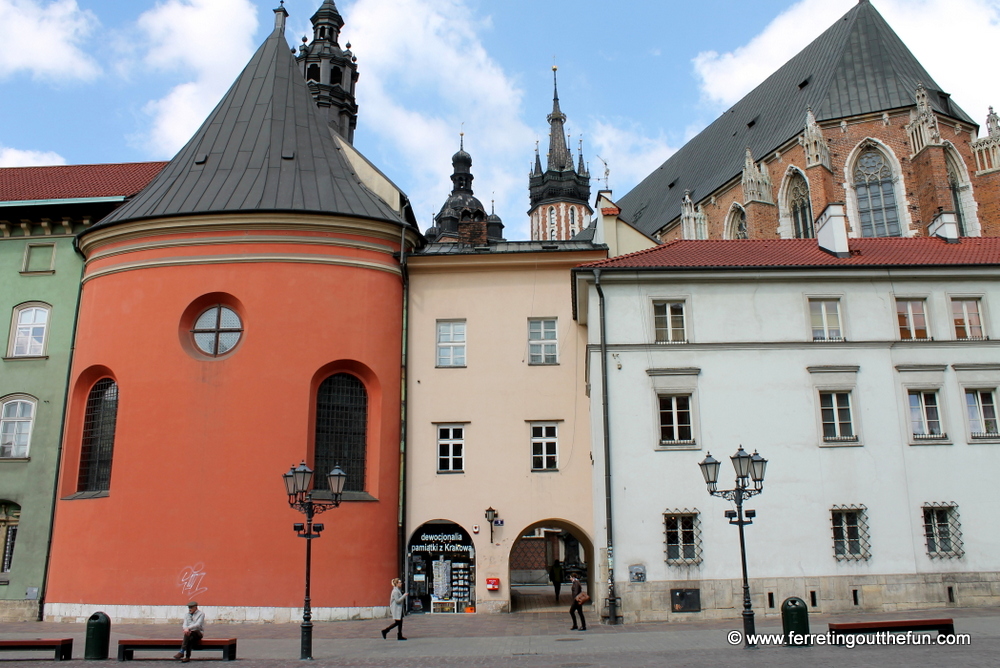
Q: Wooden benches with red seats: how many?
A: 3